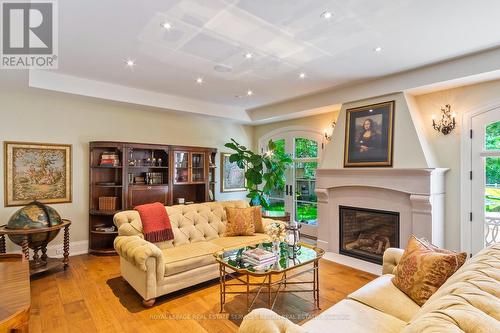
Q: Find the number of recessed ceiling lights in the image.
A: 8